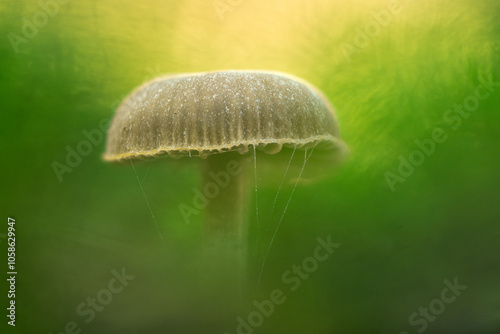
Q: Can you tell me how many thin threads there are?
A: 4